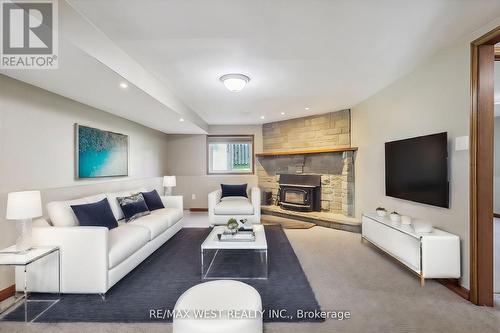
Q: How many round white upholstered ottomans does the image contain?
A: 1